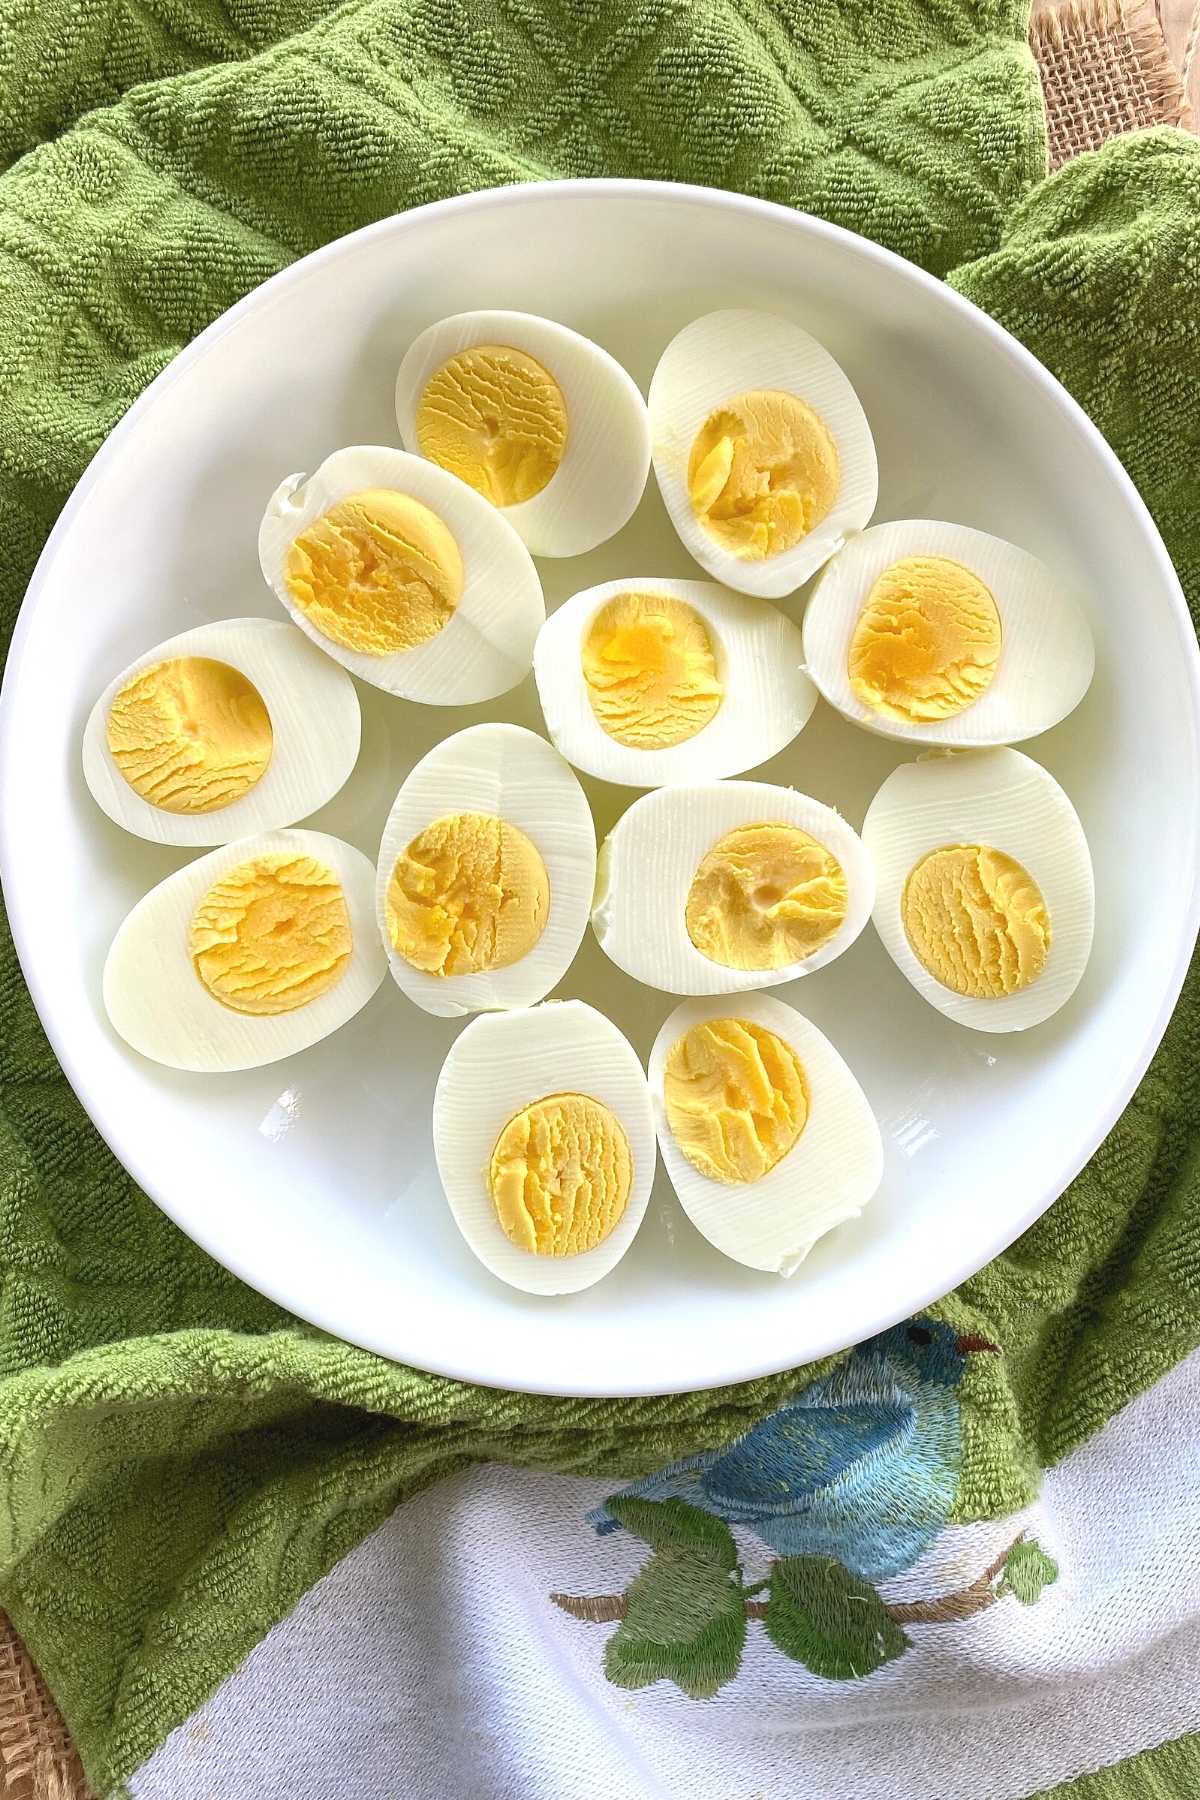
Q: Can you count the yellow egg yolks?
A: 12